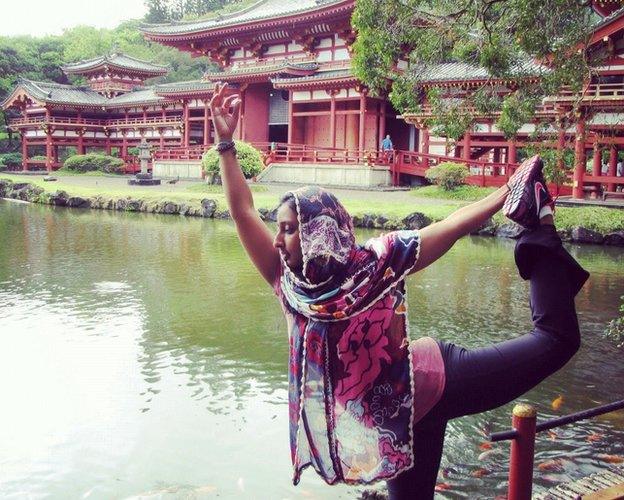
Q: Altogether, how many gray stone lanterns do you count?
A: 1